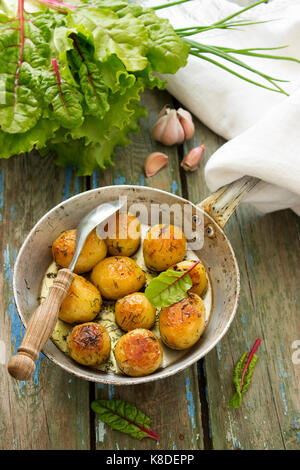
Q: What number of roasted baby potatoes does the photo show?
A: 10